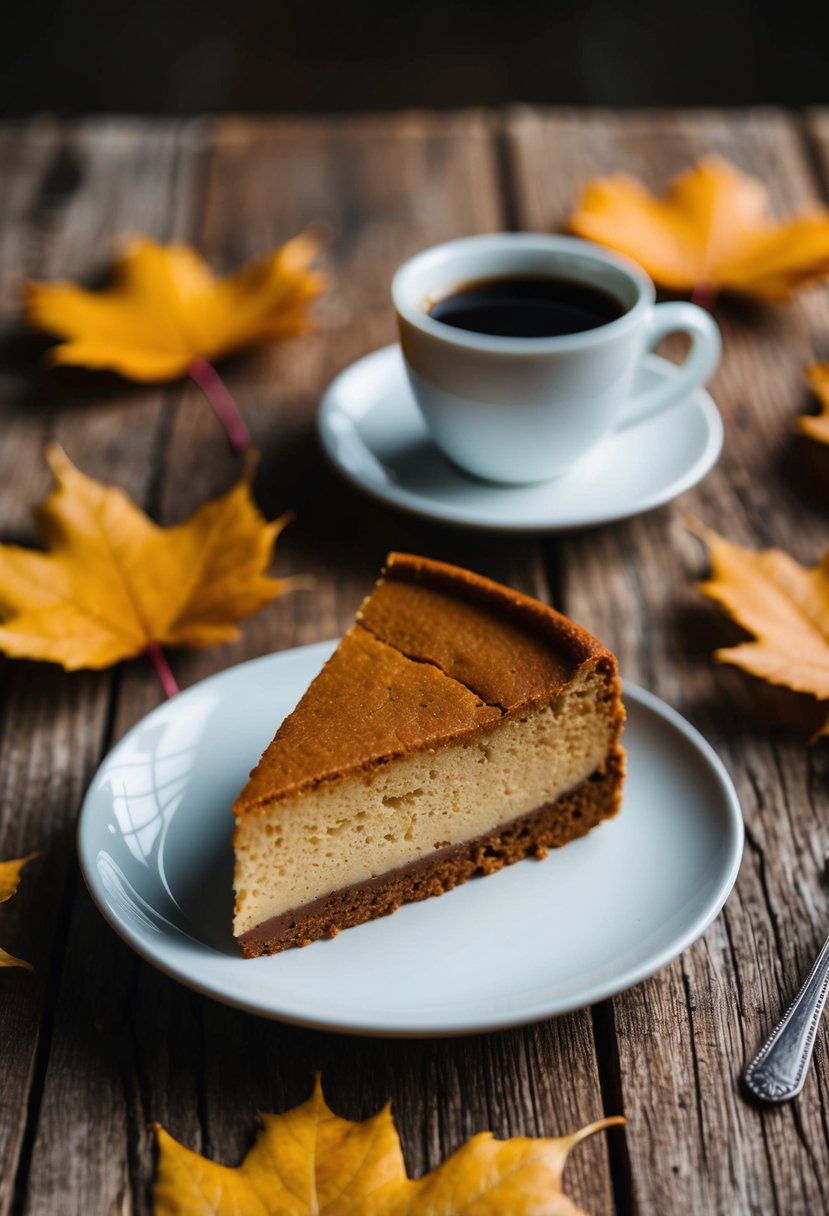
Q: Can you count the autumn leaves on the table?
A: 7